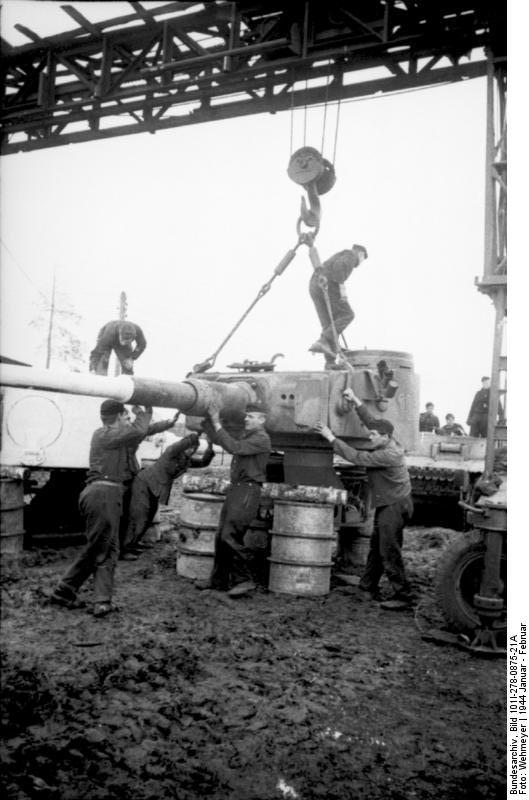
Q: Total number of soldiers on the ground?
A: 5